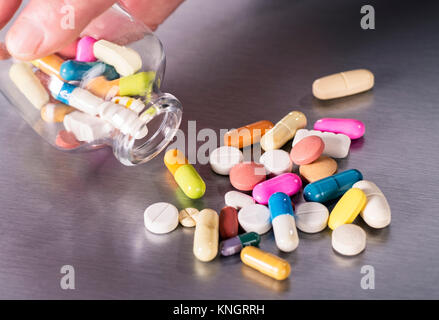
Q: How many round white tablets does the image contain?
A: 6